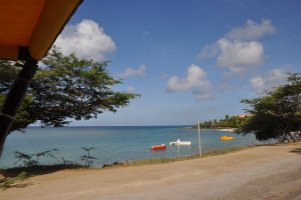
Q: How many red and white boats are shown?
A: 2